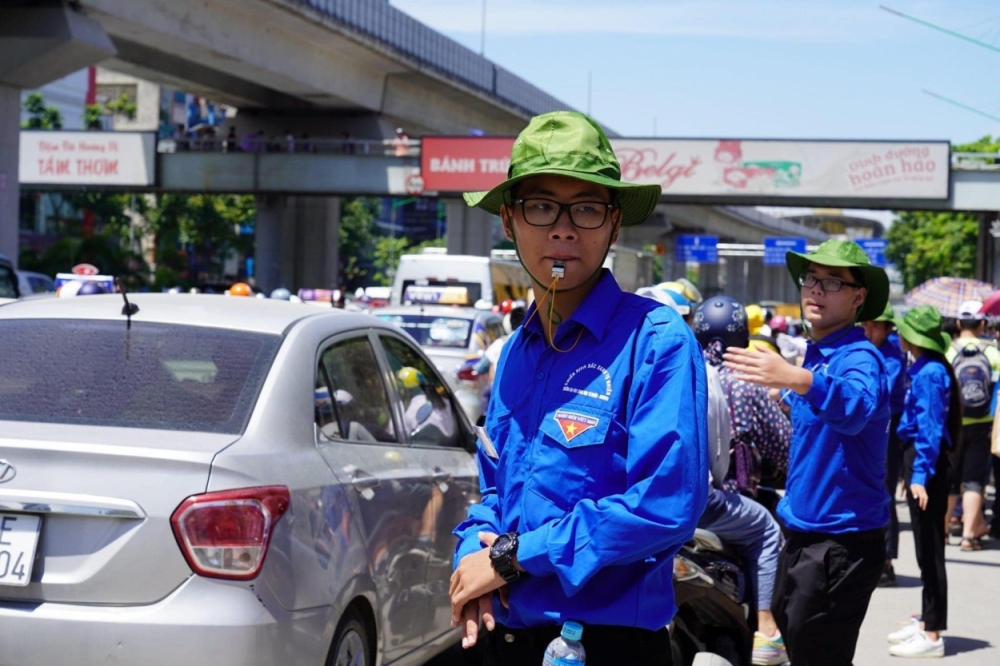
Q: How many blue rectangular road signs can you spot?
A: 3